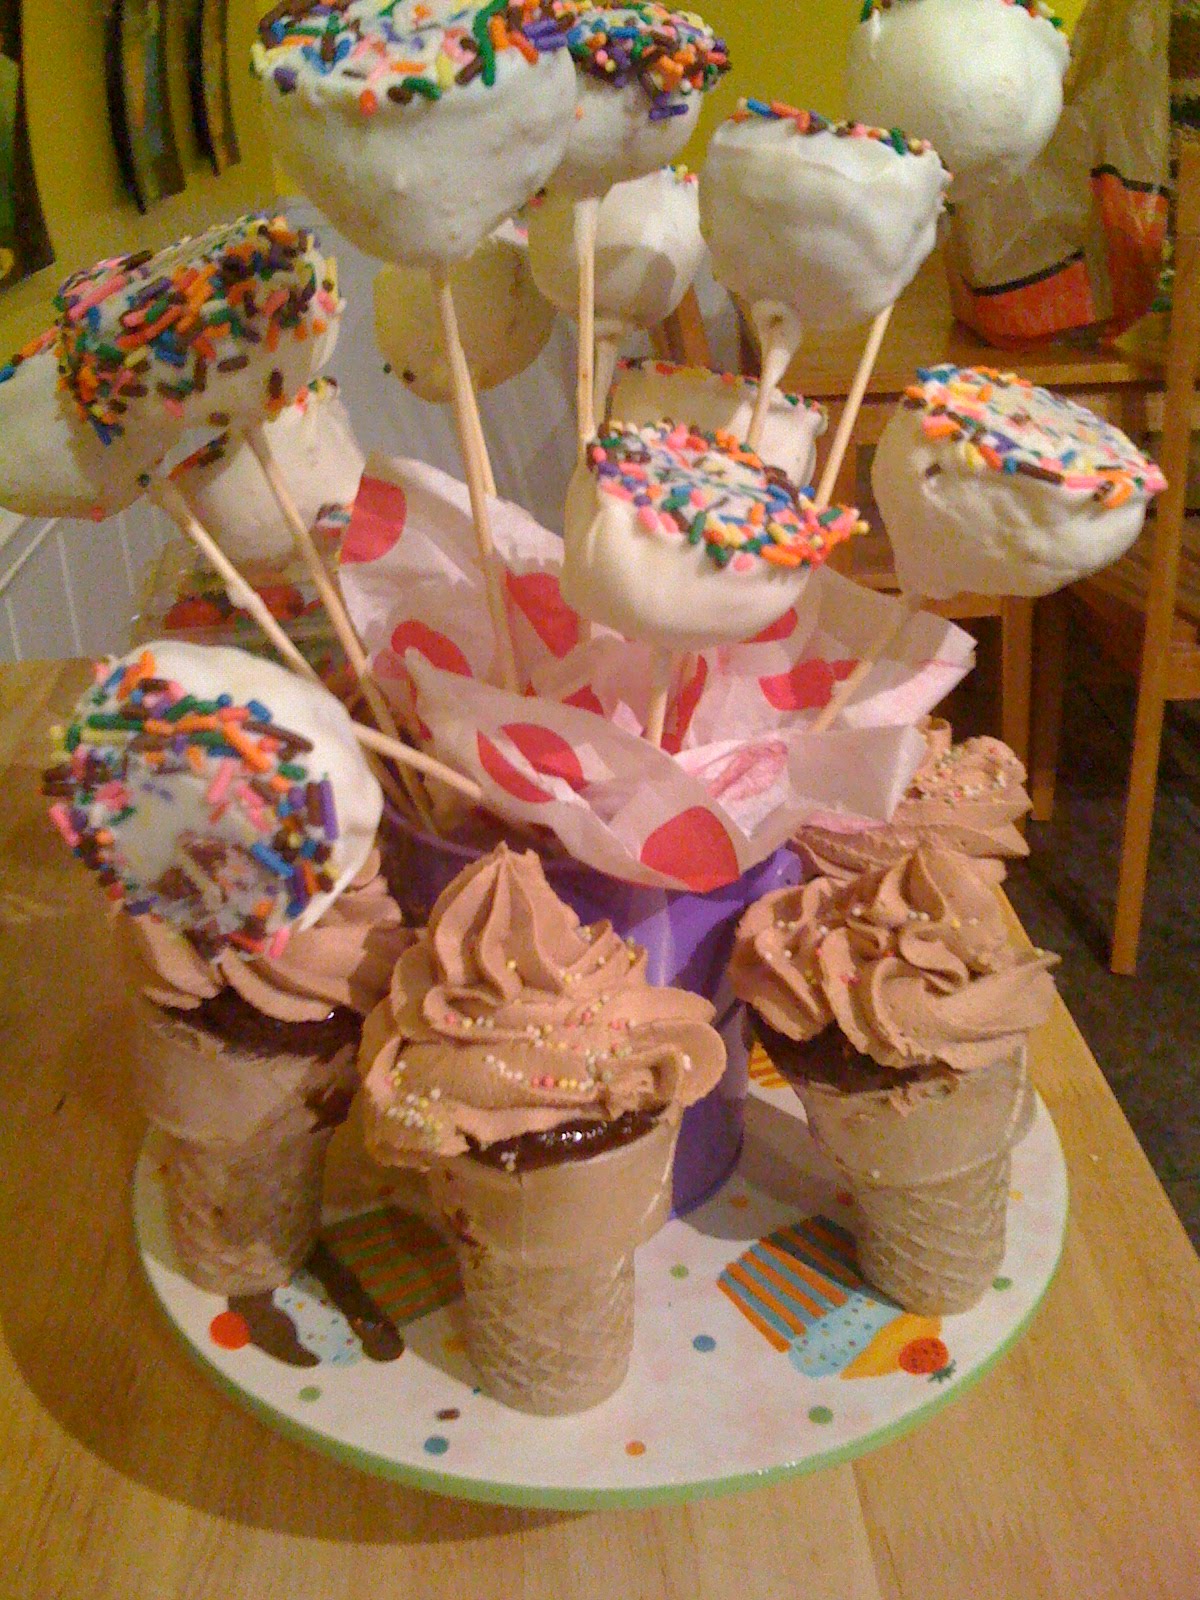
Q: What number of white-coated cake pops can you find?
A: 13